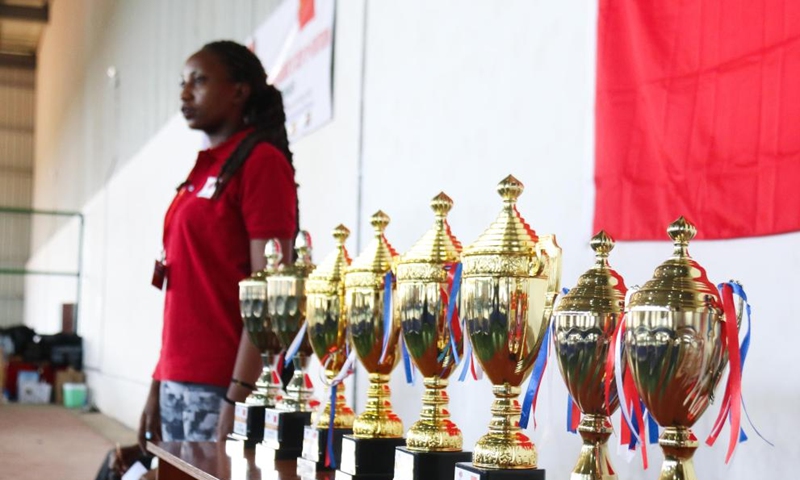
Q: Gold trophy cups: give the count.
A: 8